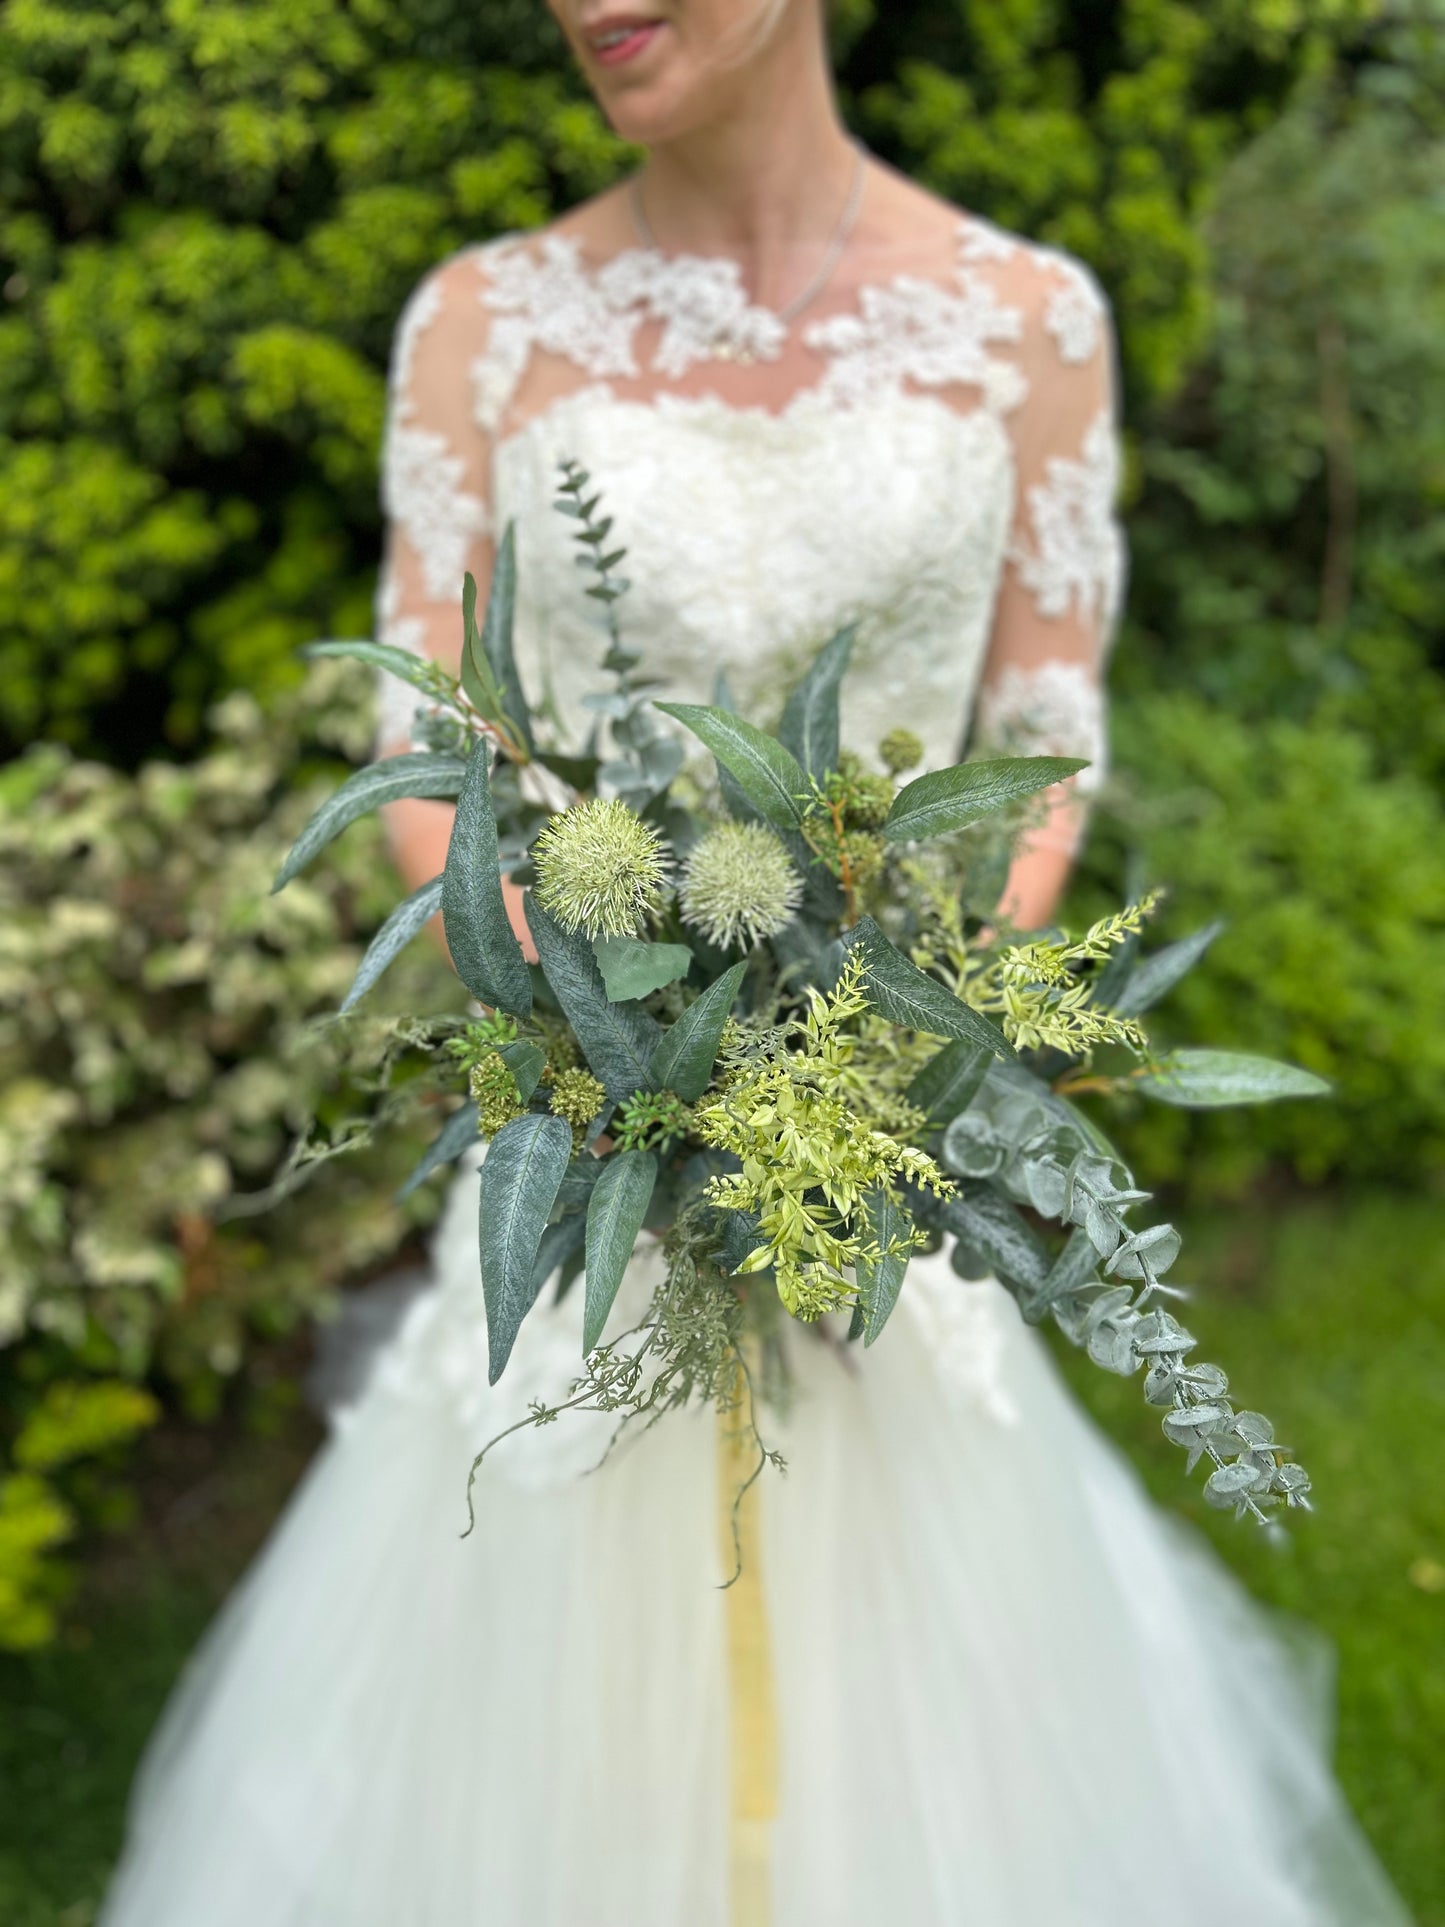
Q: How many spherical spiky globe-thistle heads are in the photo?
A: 2